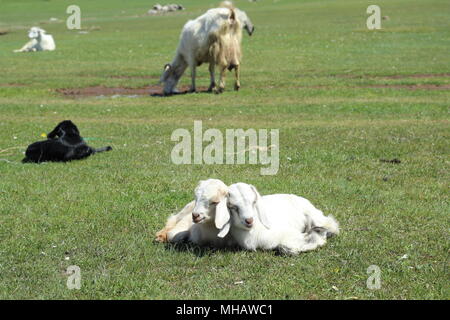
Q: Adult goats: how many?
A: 2